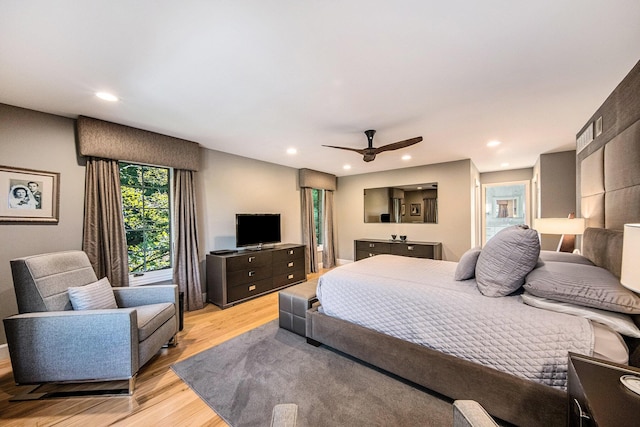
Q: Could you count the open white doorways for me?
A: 1